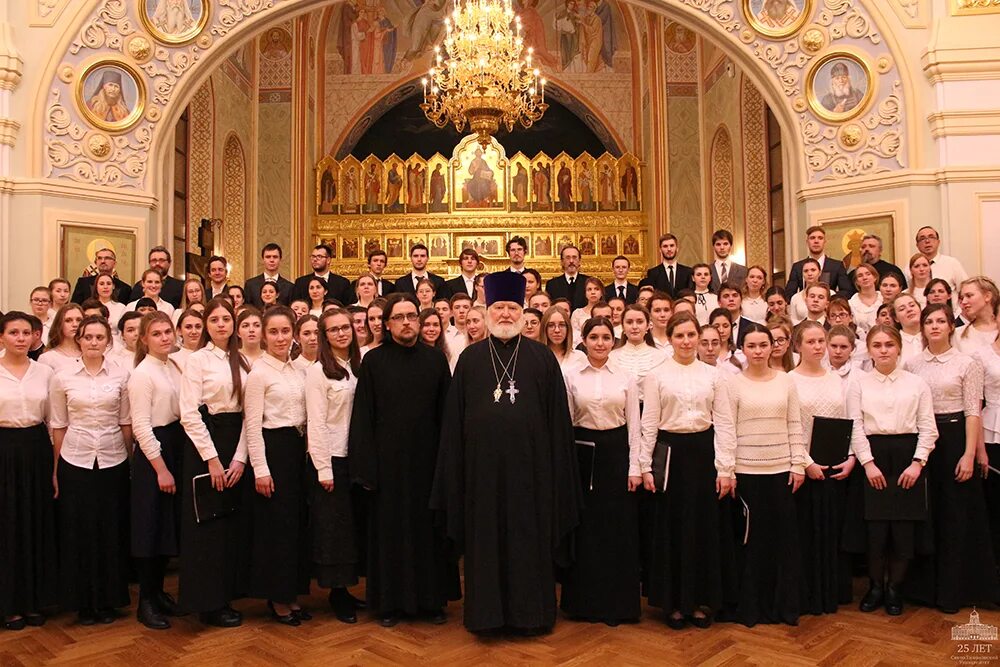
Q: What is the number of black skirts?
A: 13